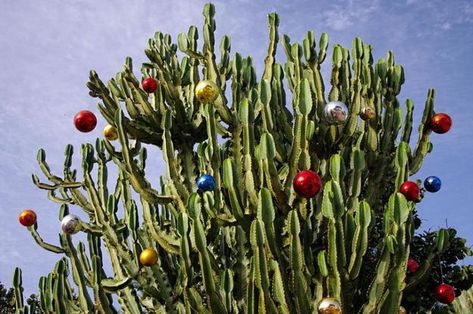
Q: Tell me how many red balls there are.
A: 8